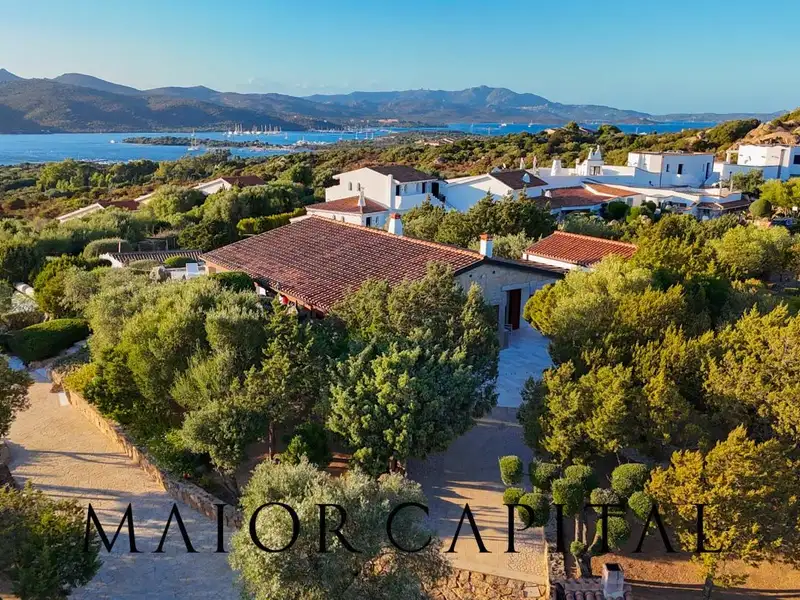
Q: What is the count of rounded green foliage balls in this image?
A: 11